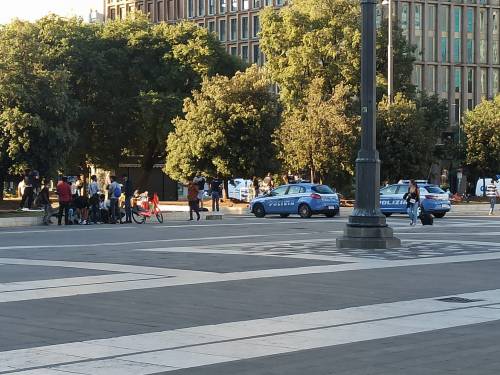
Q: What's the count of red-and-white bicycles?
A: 1